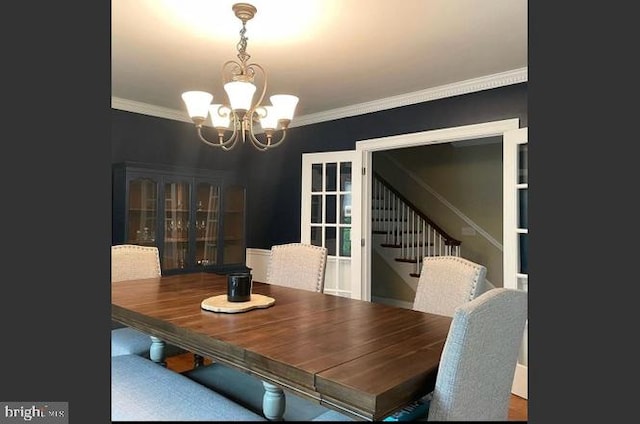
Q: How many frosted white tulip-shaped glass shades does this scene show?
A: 5